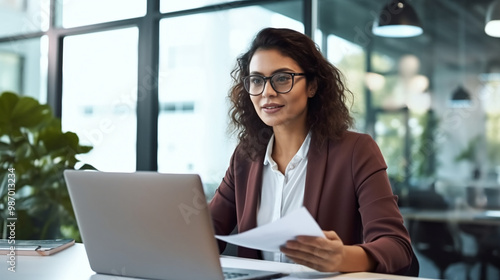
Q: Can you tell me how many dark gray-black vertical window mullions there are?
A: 3